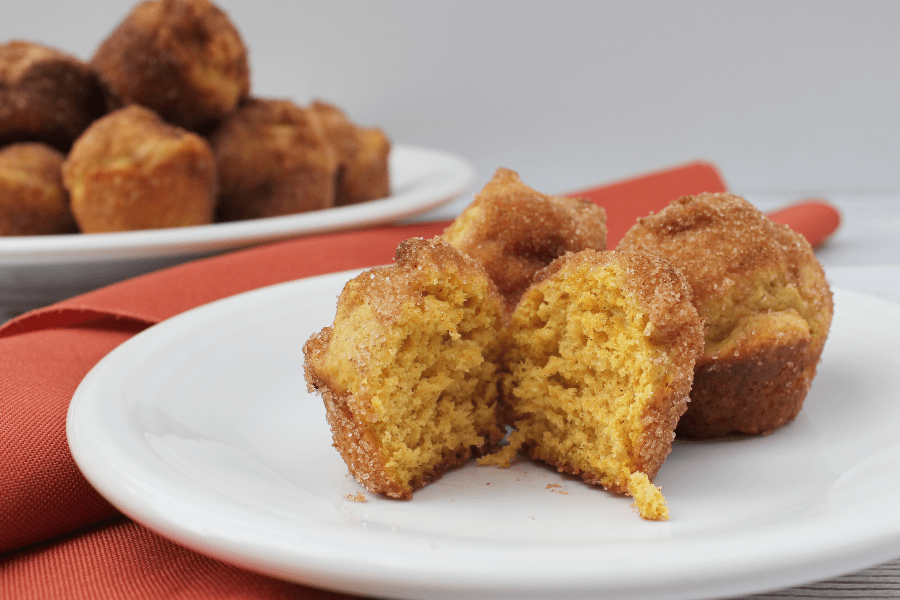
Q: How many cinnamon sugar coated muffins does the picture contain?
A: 9